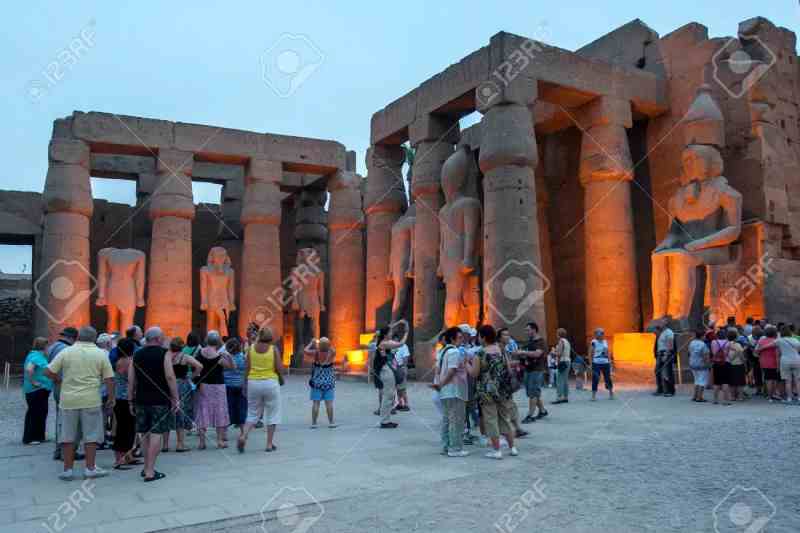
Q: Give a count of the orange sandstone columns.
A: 8